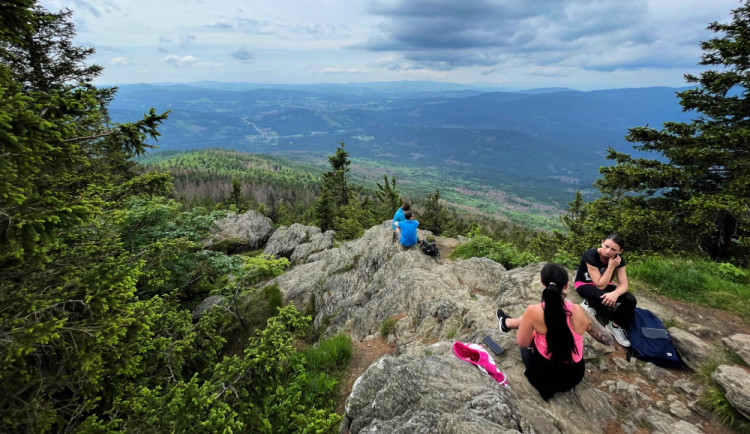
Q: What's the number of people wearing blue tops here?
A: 2